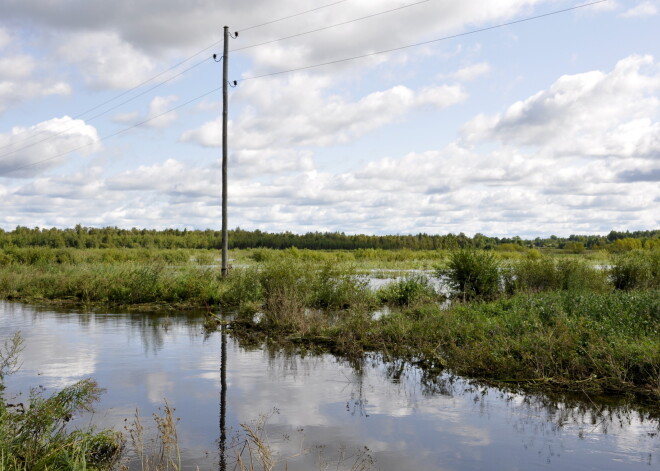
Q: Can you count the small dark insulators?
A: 3